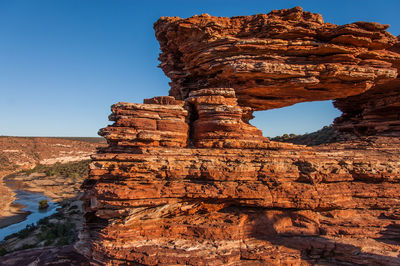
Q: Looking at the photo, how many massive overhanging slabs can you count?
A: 1